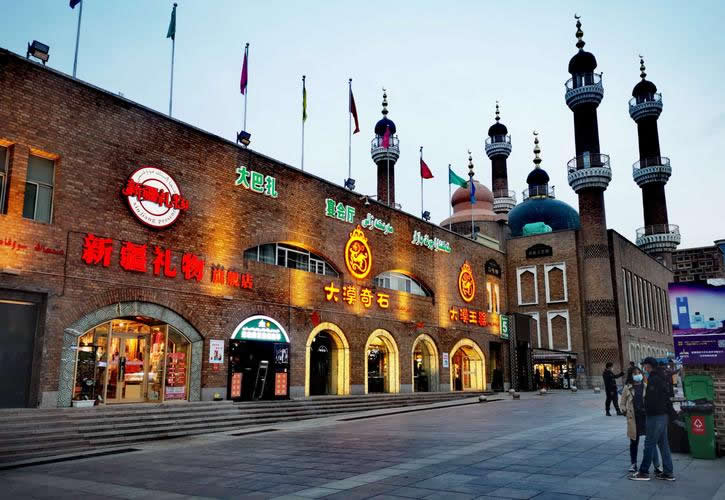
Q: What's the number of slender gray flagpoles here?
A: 9